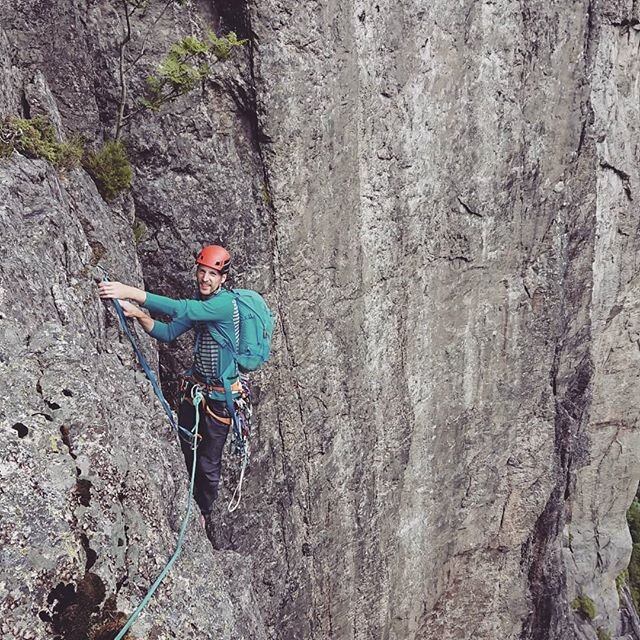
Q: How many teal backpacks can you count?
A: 1